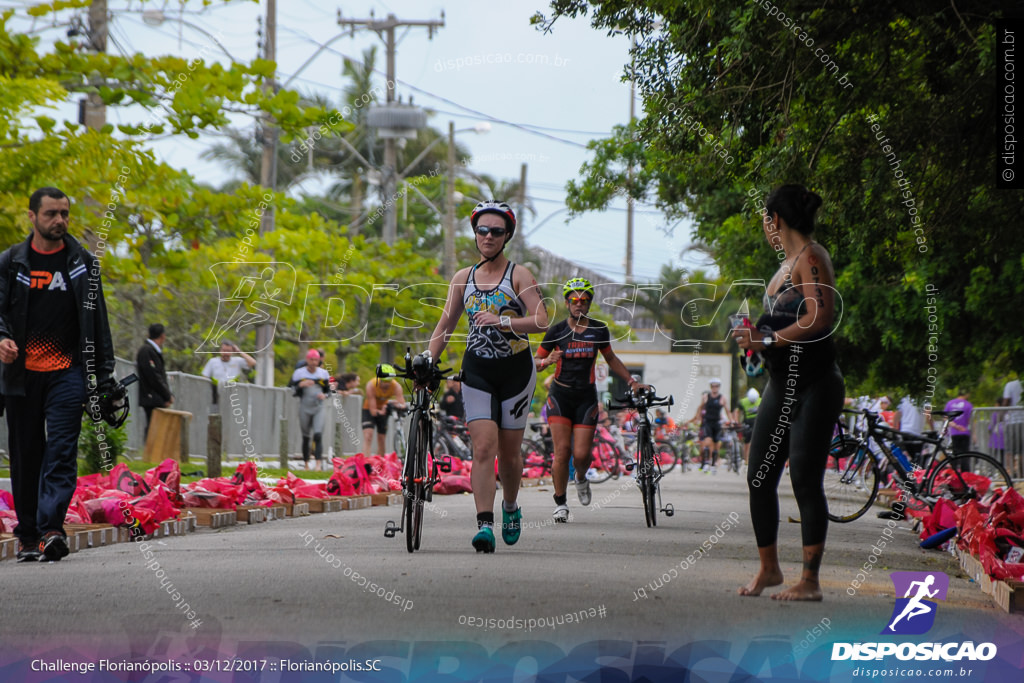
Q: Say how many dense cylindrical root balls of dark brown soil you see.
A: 0